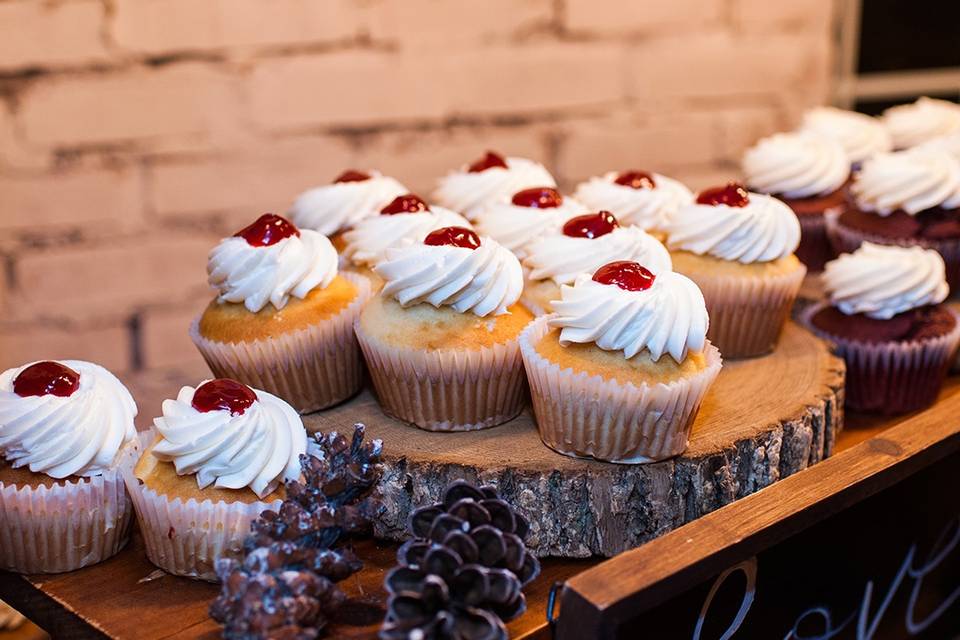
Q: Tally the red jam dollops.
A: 12